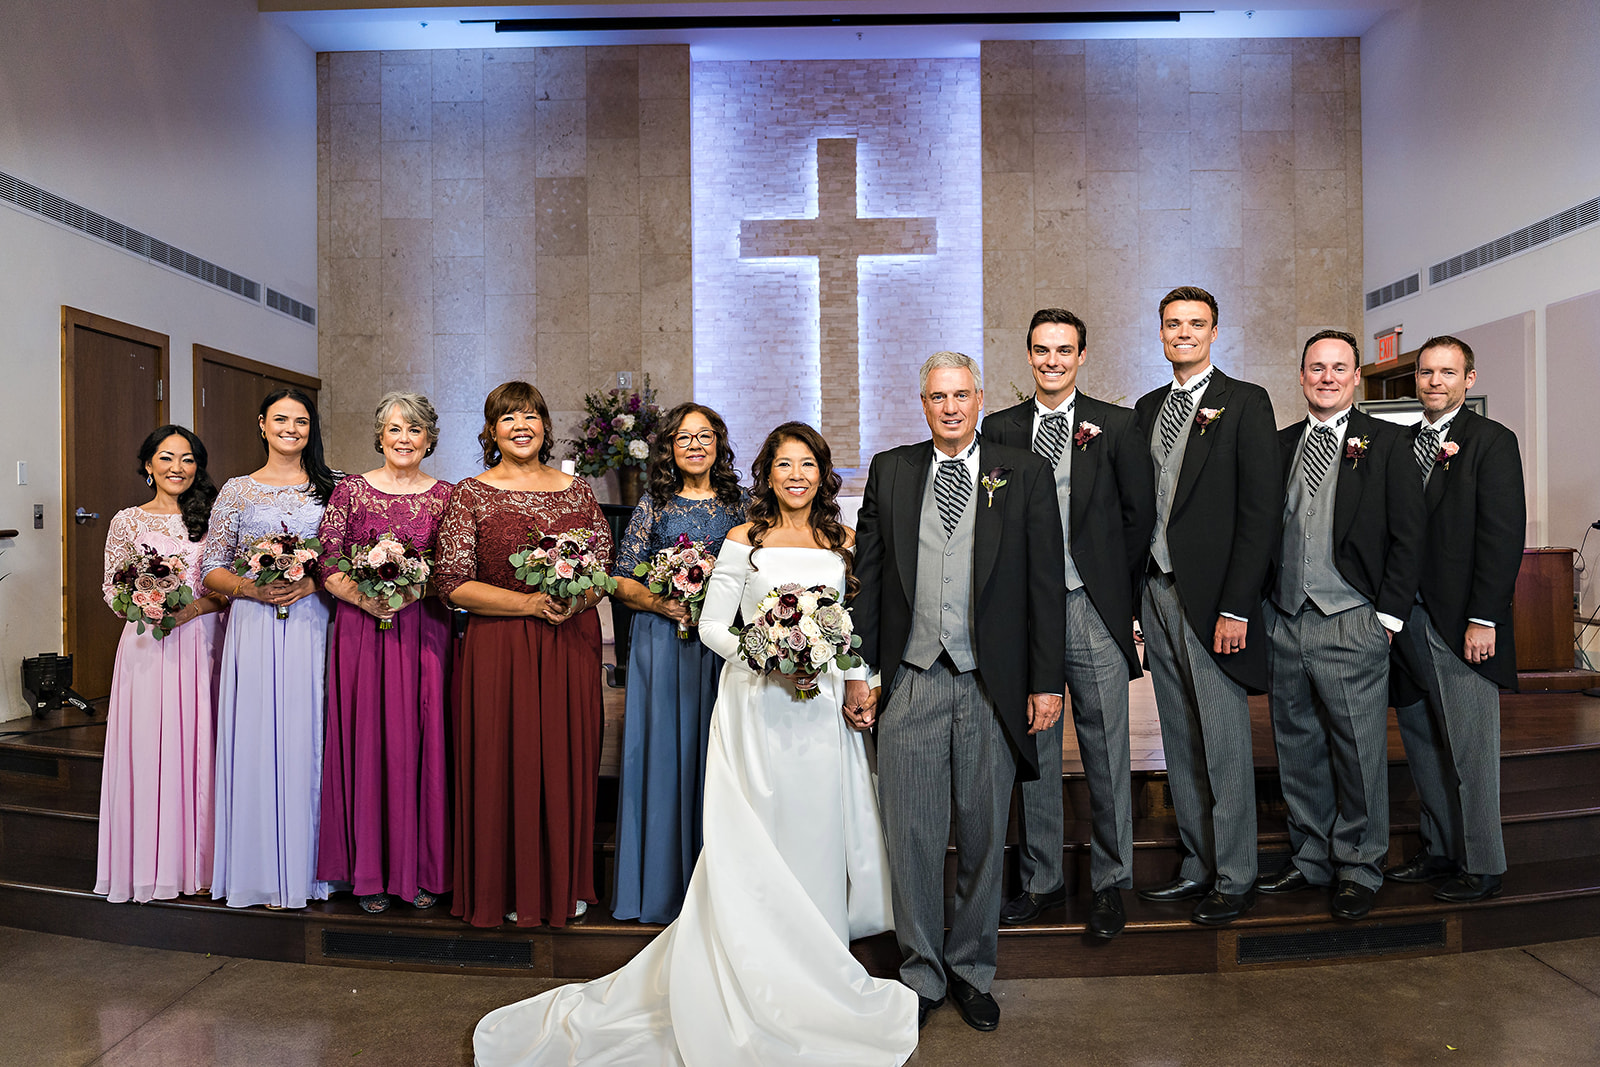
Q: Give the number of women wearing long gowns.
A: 6